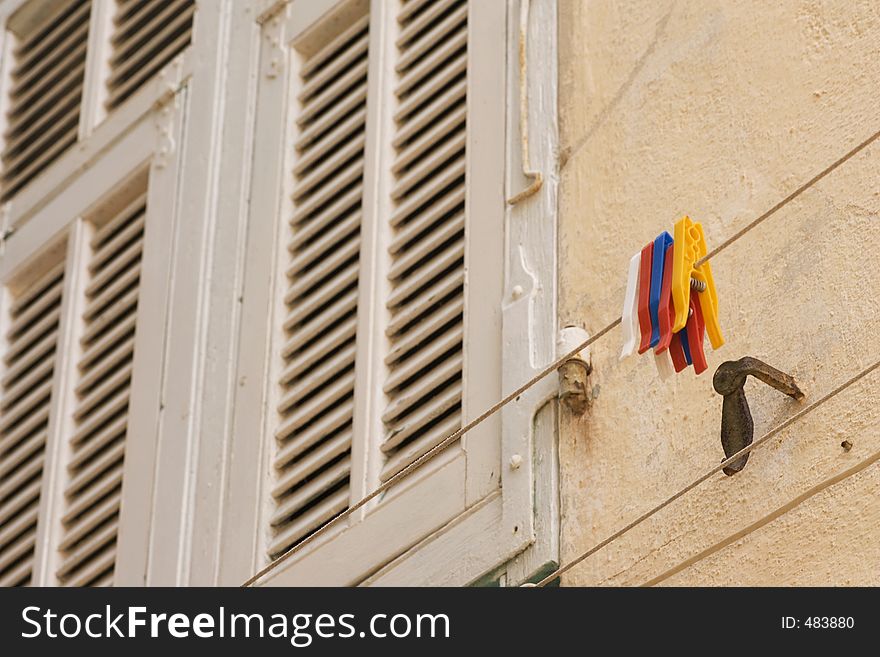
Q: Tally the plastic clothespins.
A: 5